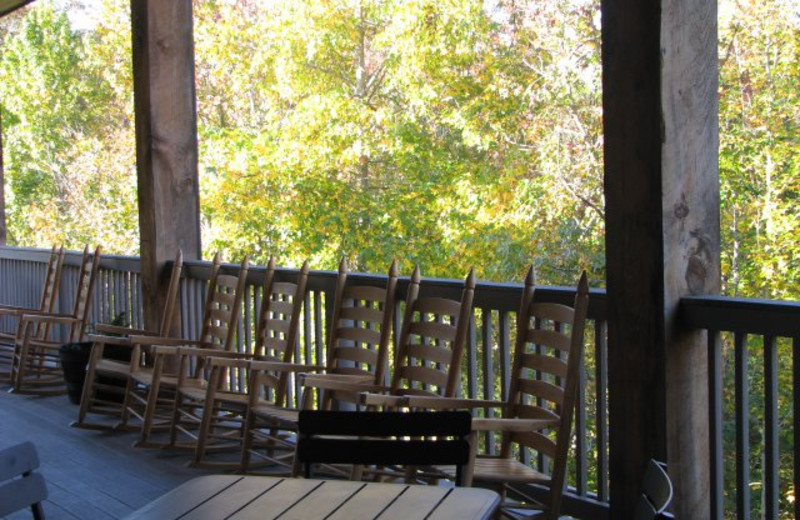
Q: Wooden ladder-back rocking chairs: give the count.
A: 8